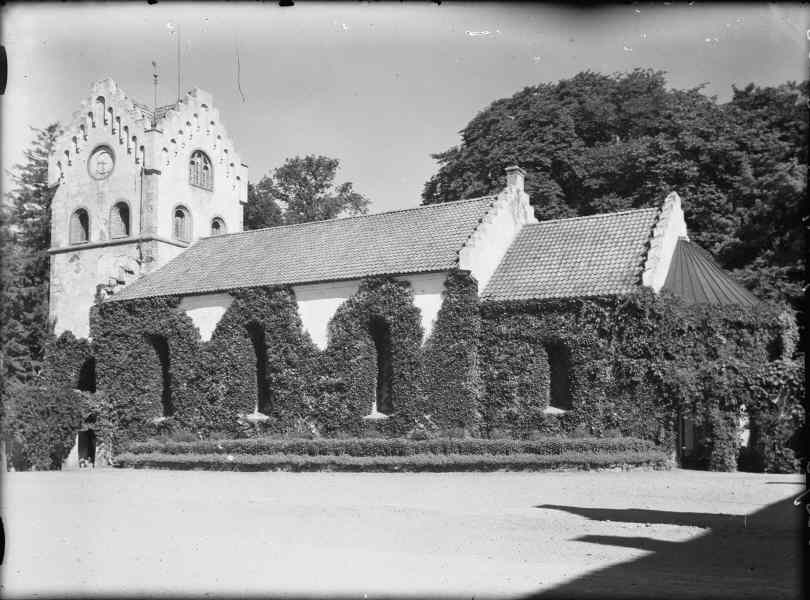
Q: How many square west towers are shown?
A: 1